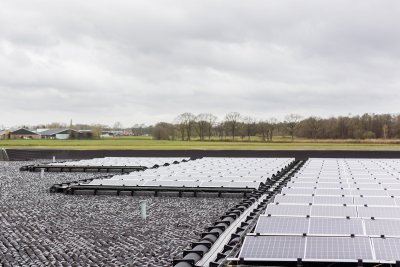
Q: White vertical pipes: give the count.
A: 3